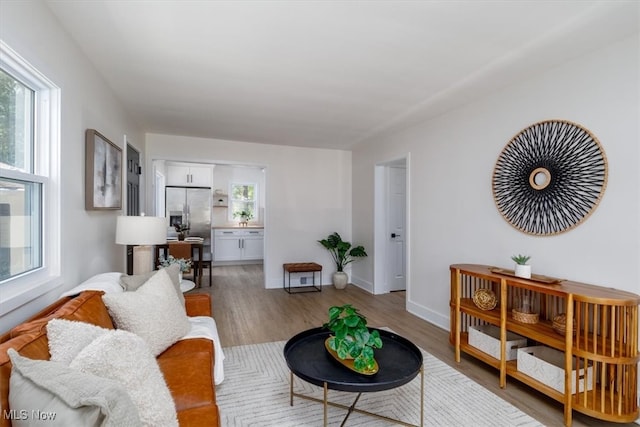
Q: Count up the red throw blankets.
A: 0